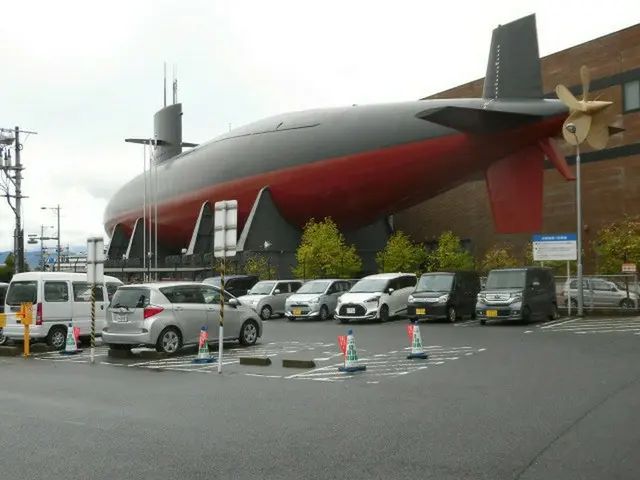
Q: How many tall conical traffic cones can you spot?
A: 4